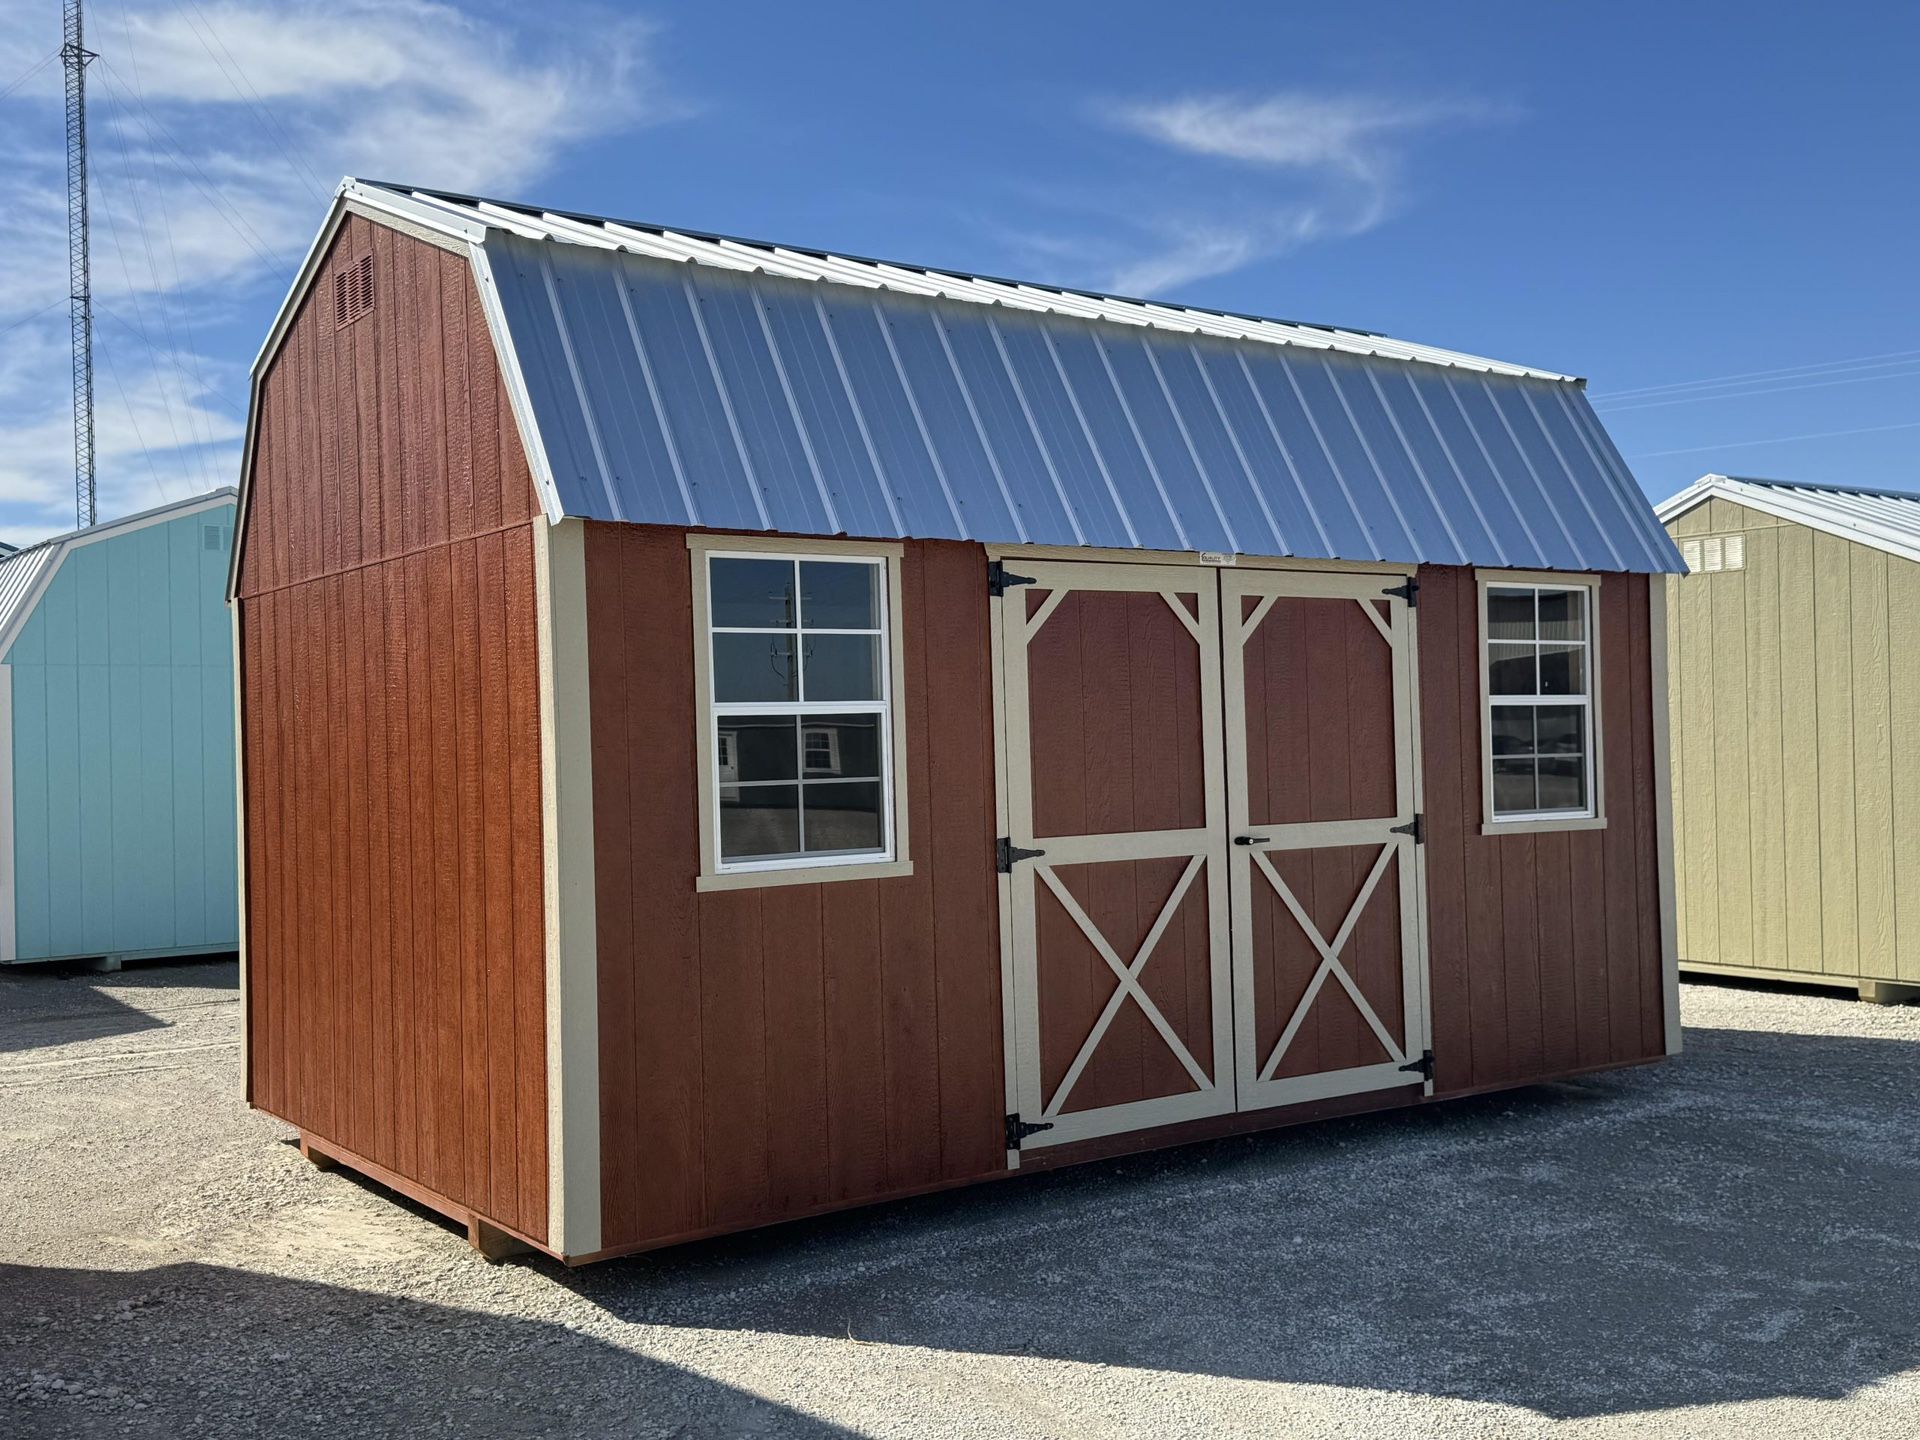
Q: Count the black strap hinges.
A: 6